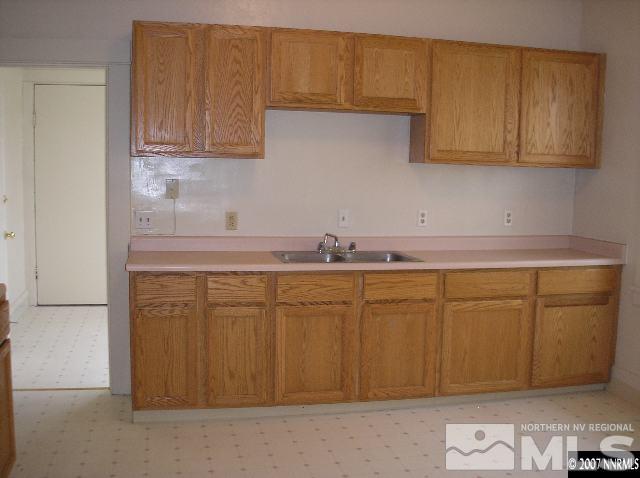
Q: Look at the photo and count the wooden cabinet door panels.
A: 12